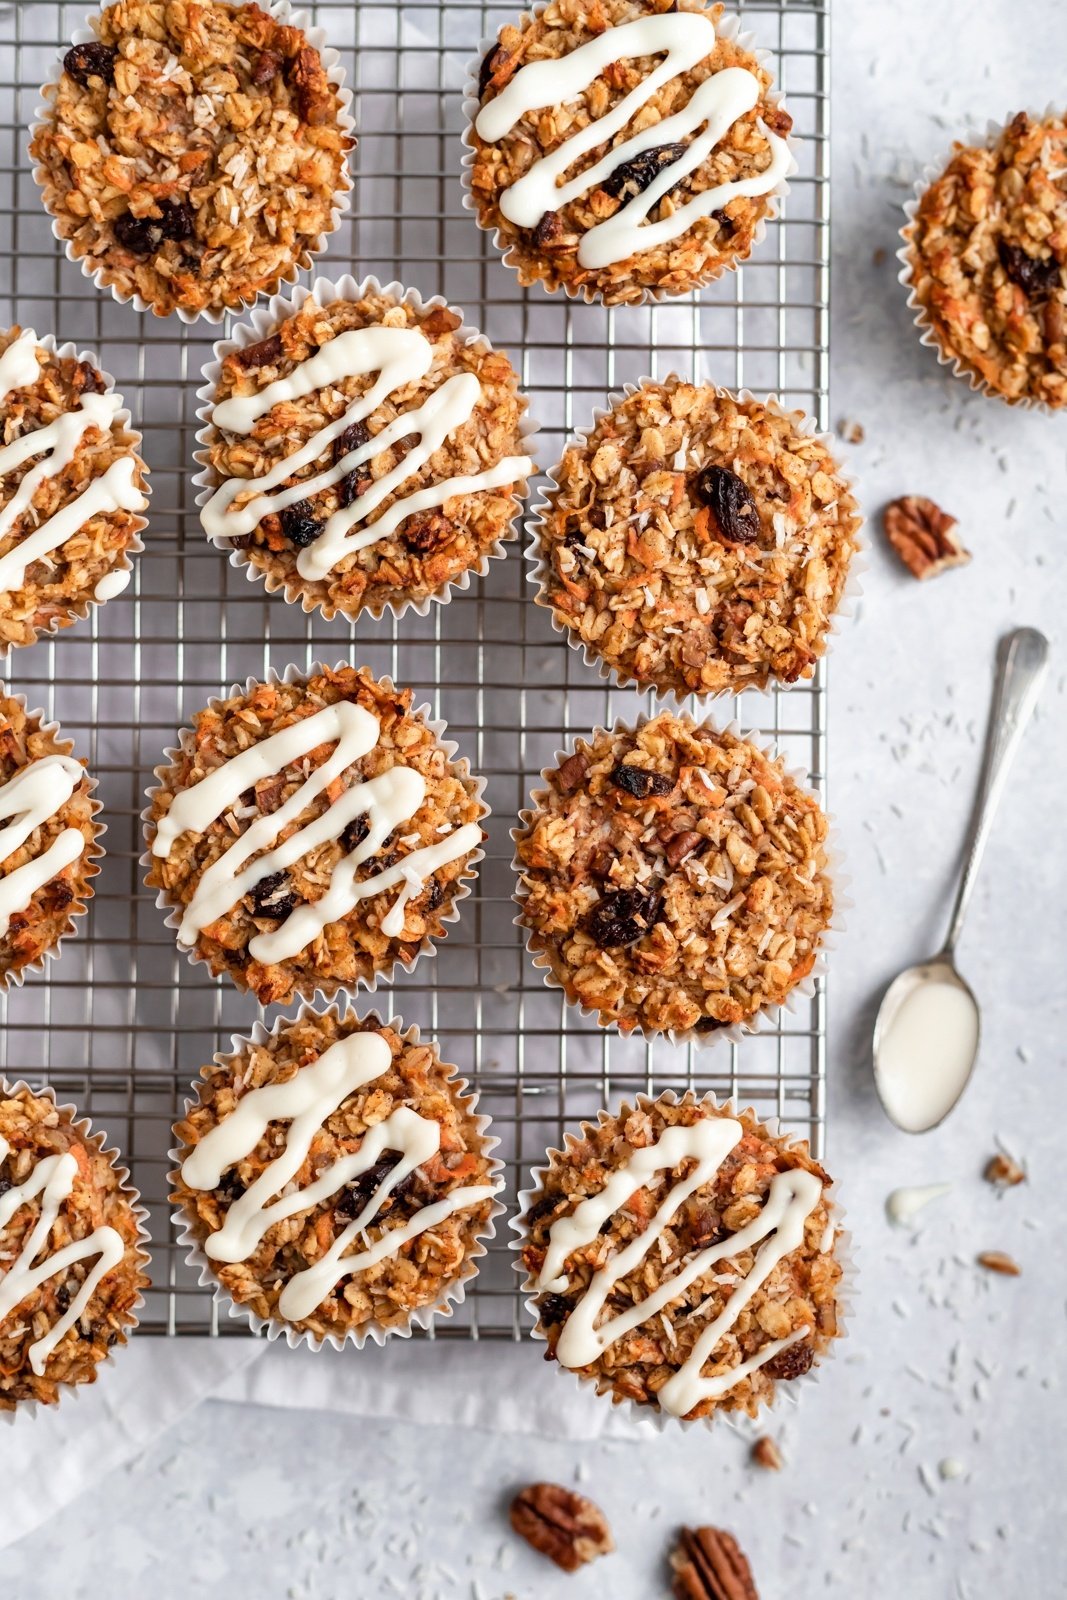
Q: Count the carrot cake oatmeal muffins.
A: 12